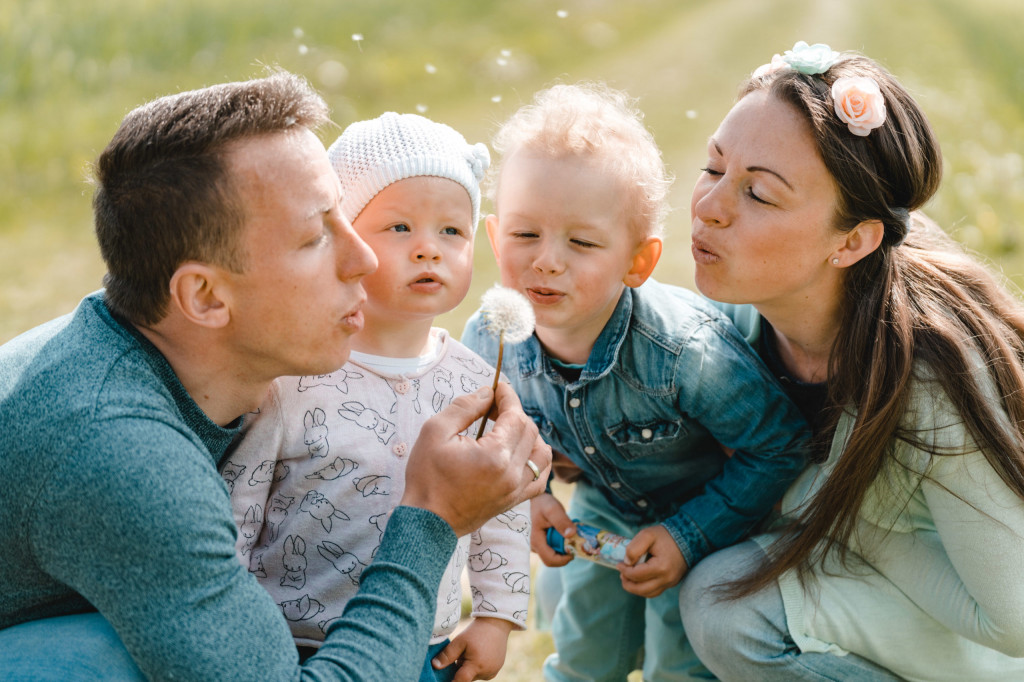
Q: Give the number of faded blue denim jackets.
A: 1